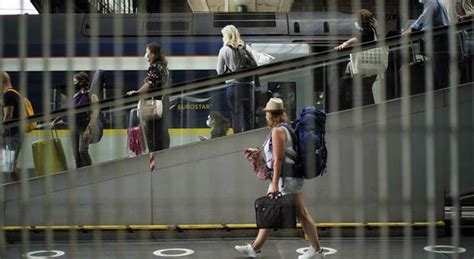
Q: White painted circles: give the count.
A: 4